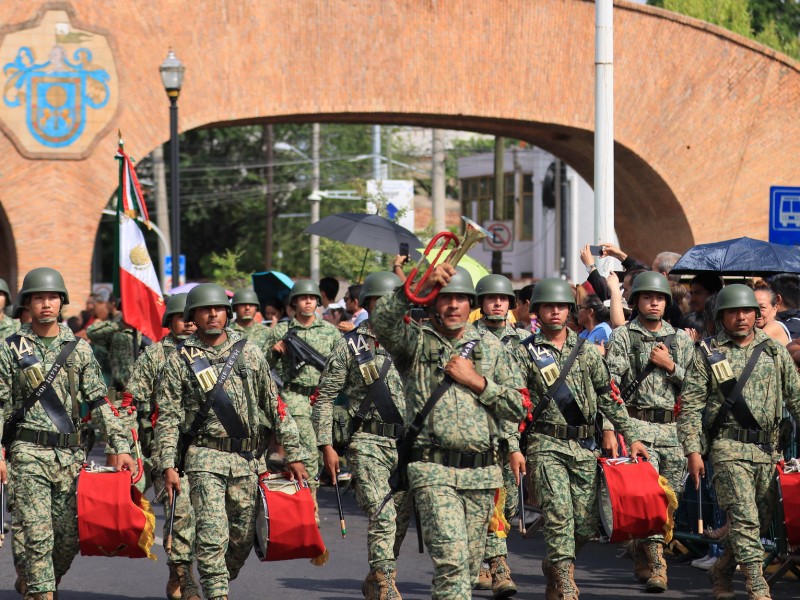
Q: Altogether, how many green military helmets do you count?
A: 13